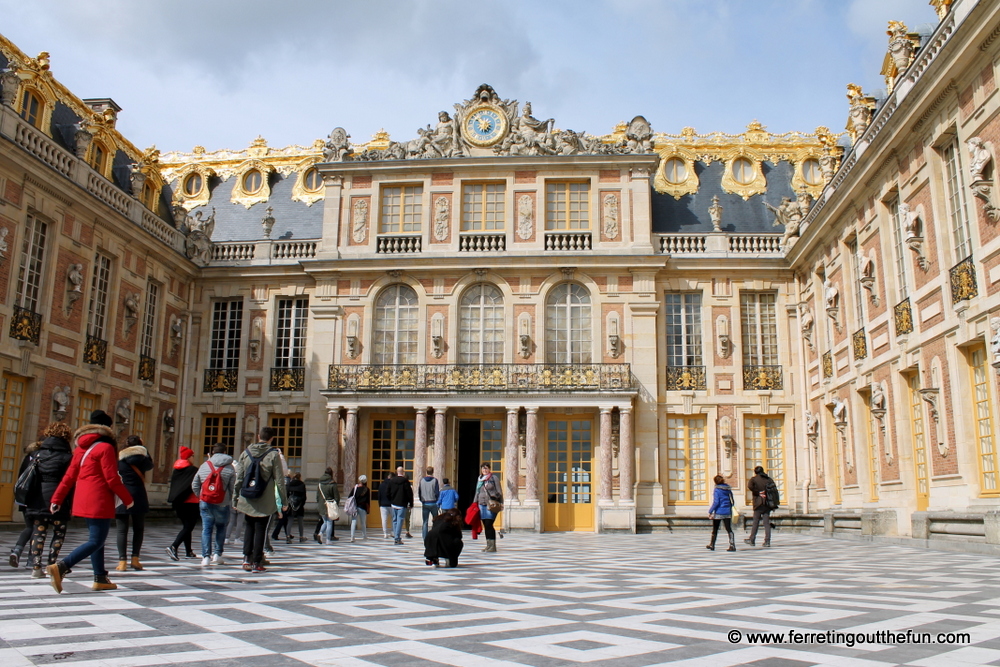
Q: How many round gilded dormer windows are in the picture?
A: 6